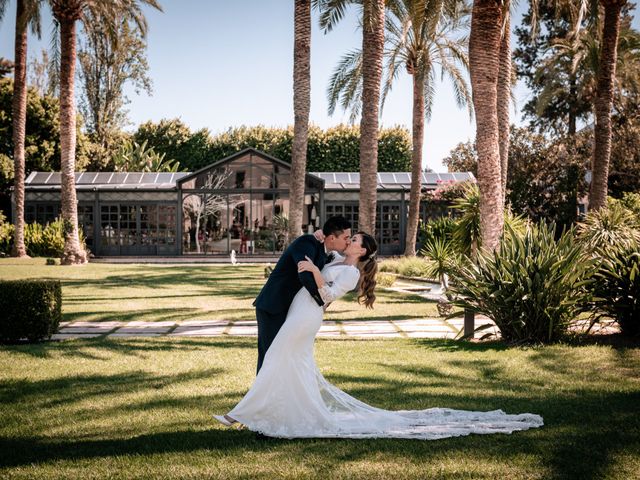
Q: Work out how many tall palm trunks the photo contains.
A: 8